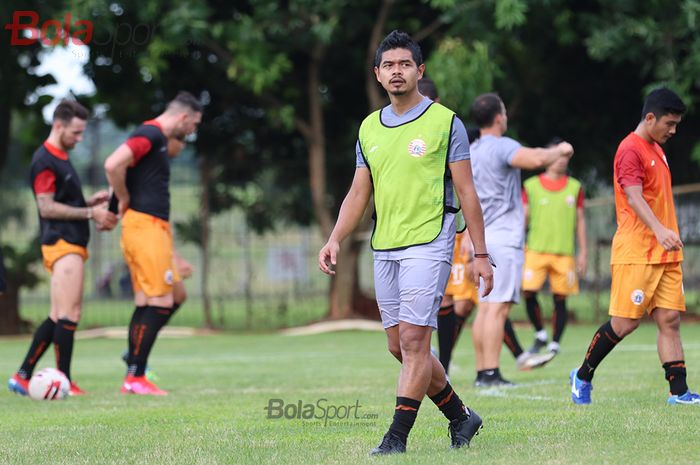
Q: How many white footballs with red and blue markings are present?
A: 1